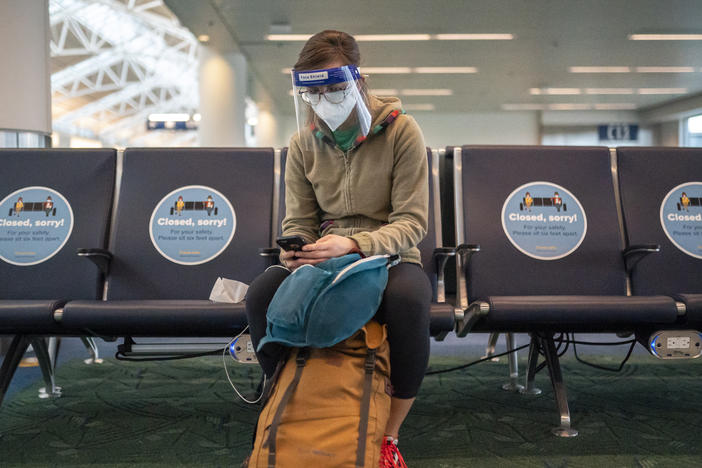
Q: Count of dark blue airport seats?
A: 5